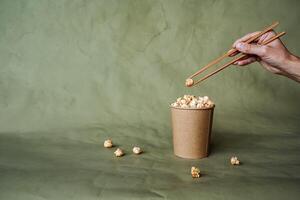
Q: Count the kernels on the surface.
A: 5